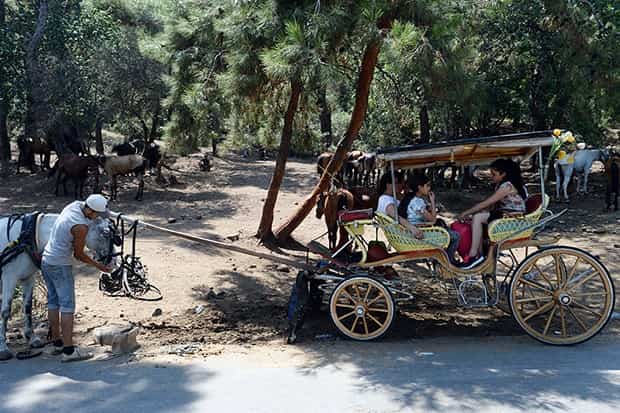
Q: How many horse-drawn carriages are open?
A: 1